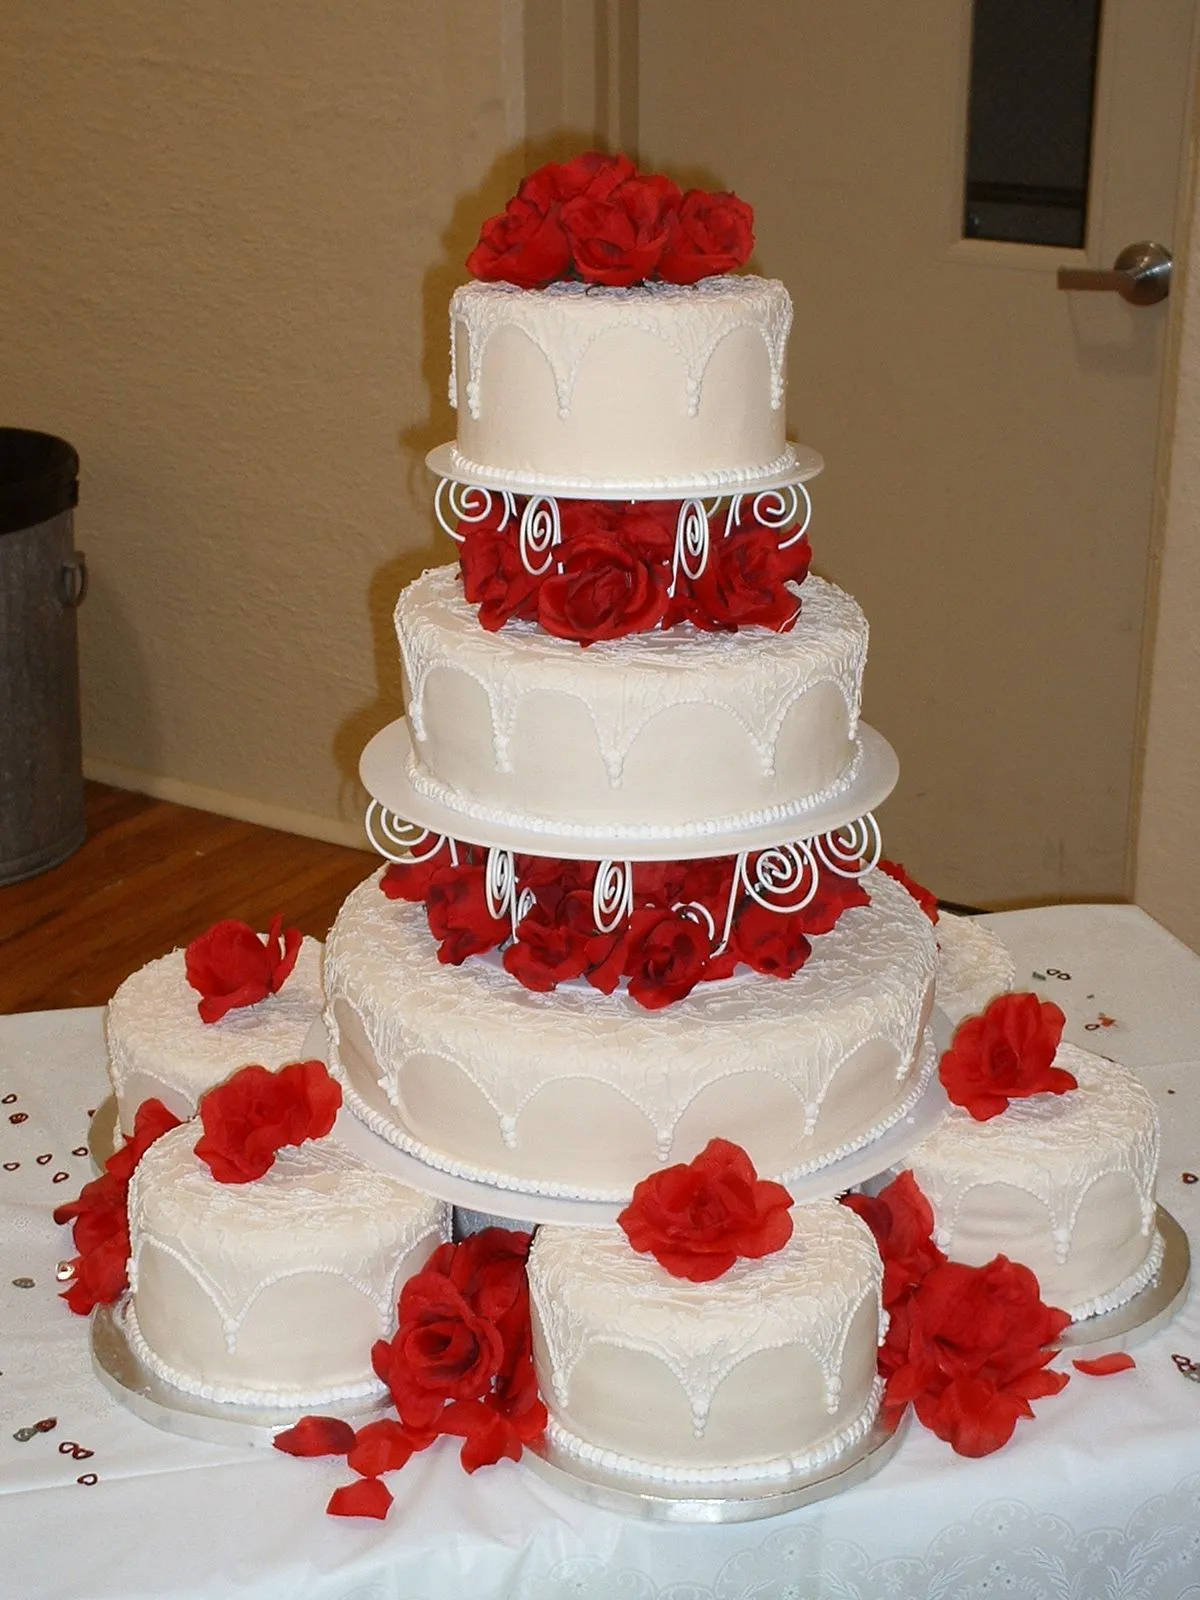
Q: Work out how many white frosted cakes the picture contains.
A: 8